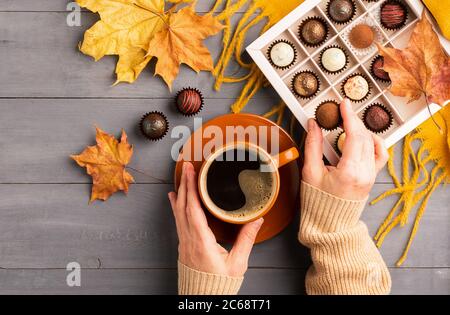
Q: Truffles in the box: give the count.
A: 12